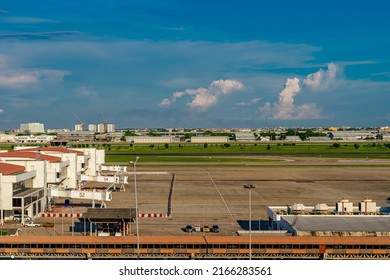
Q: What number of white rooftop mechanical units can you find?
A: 4